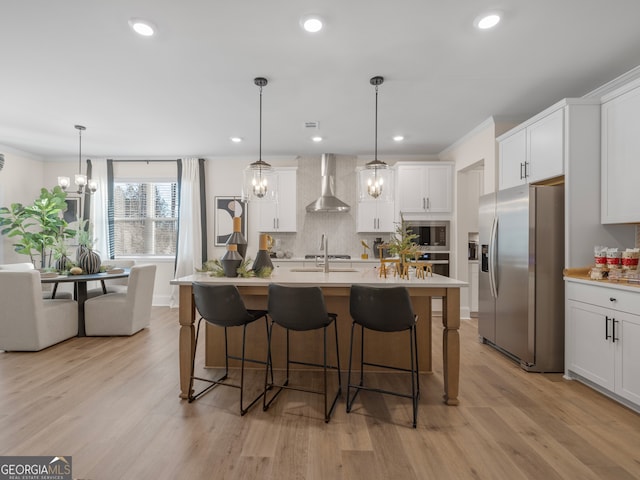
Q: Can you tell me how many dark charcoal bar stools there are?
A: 3